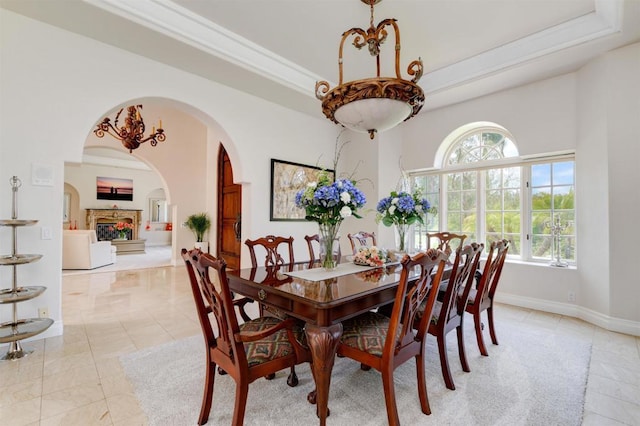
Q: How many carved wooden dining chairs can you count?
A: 8